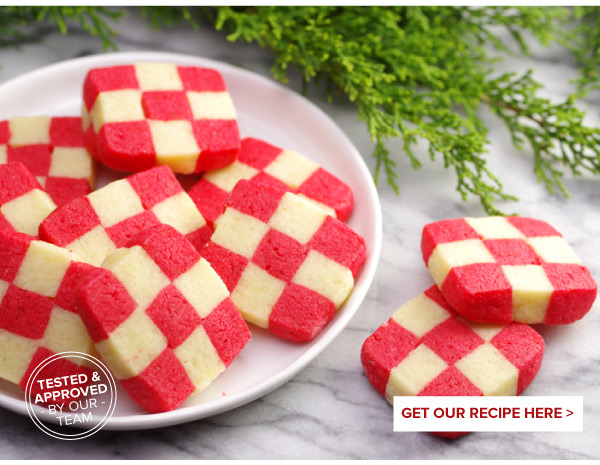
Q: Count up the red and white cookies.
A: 10